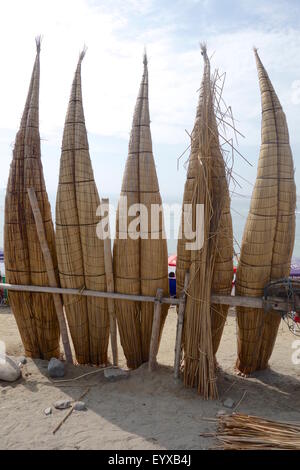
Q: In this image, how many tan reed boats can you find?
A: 5